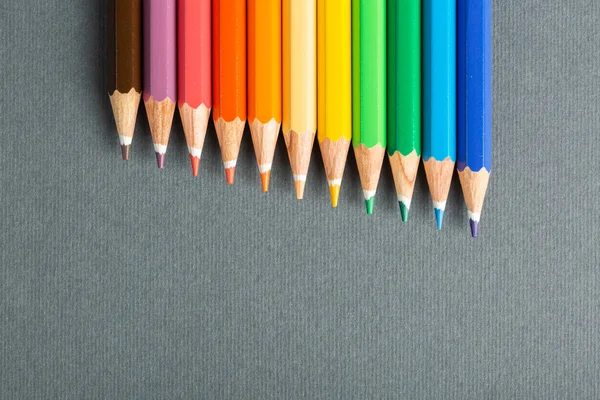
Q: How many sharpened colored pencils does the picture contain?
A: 11